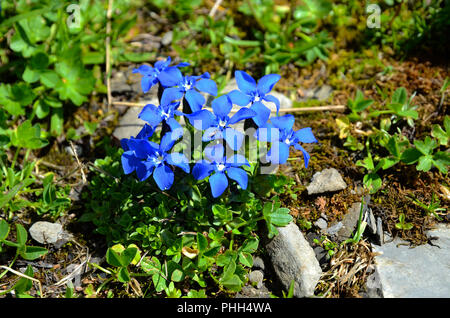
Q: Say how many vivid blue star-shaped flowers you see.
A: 9